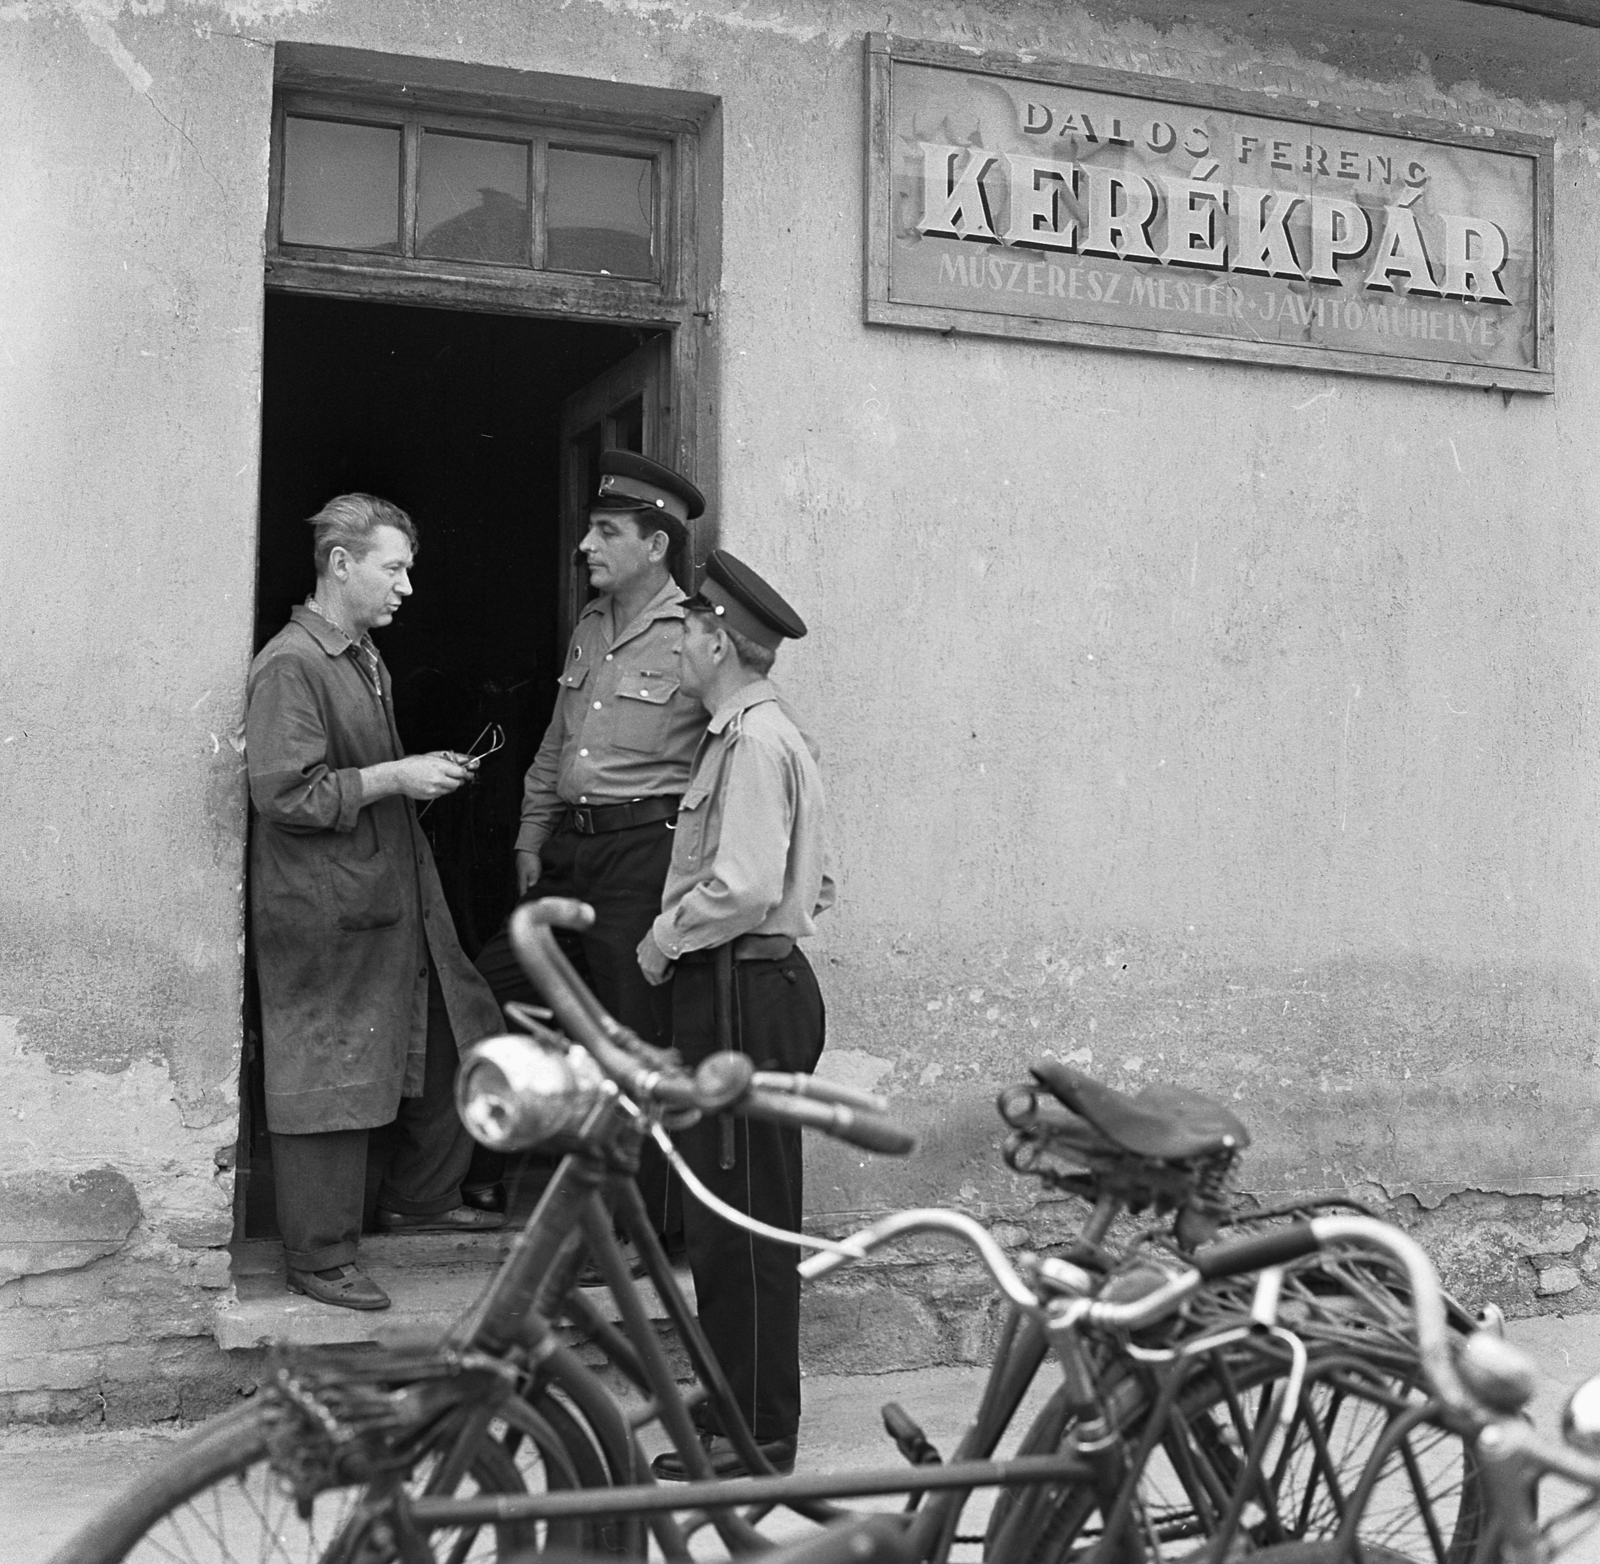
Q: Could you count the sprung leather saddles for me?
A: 1